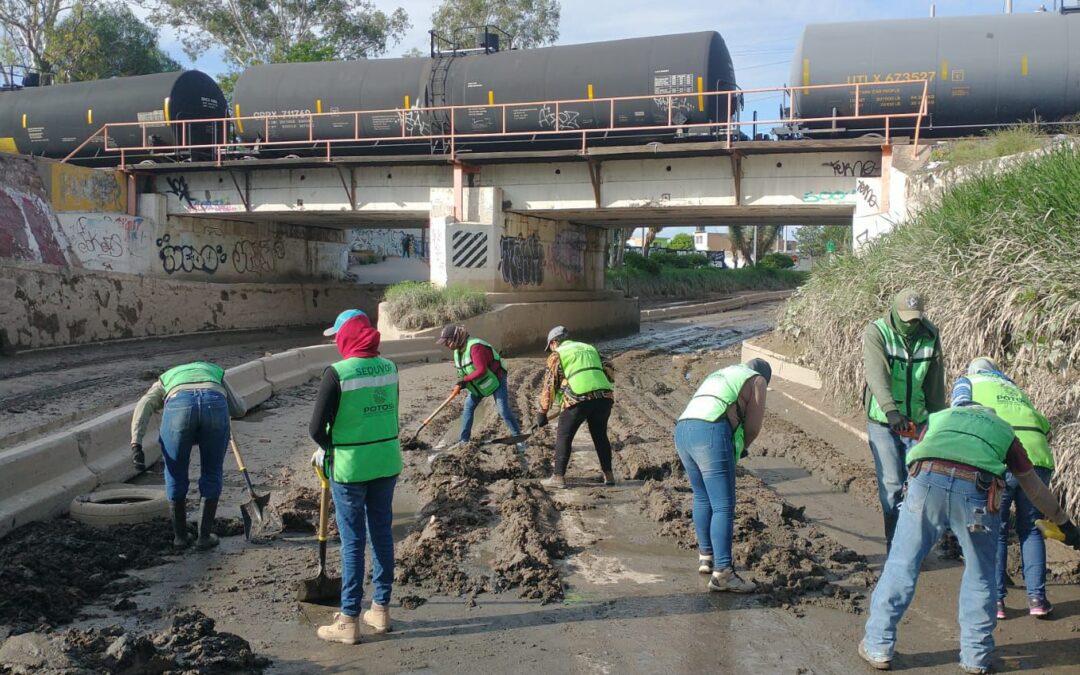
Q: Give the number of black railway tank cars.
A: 2